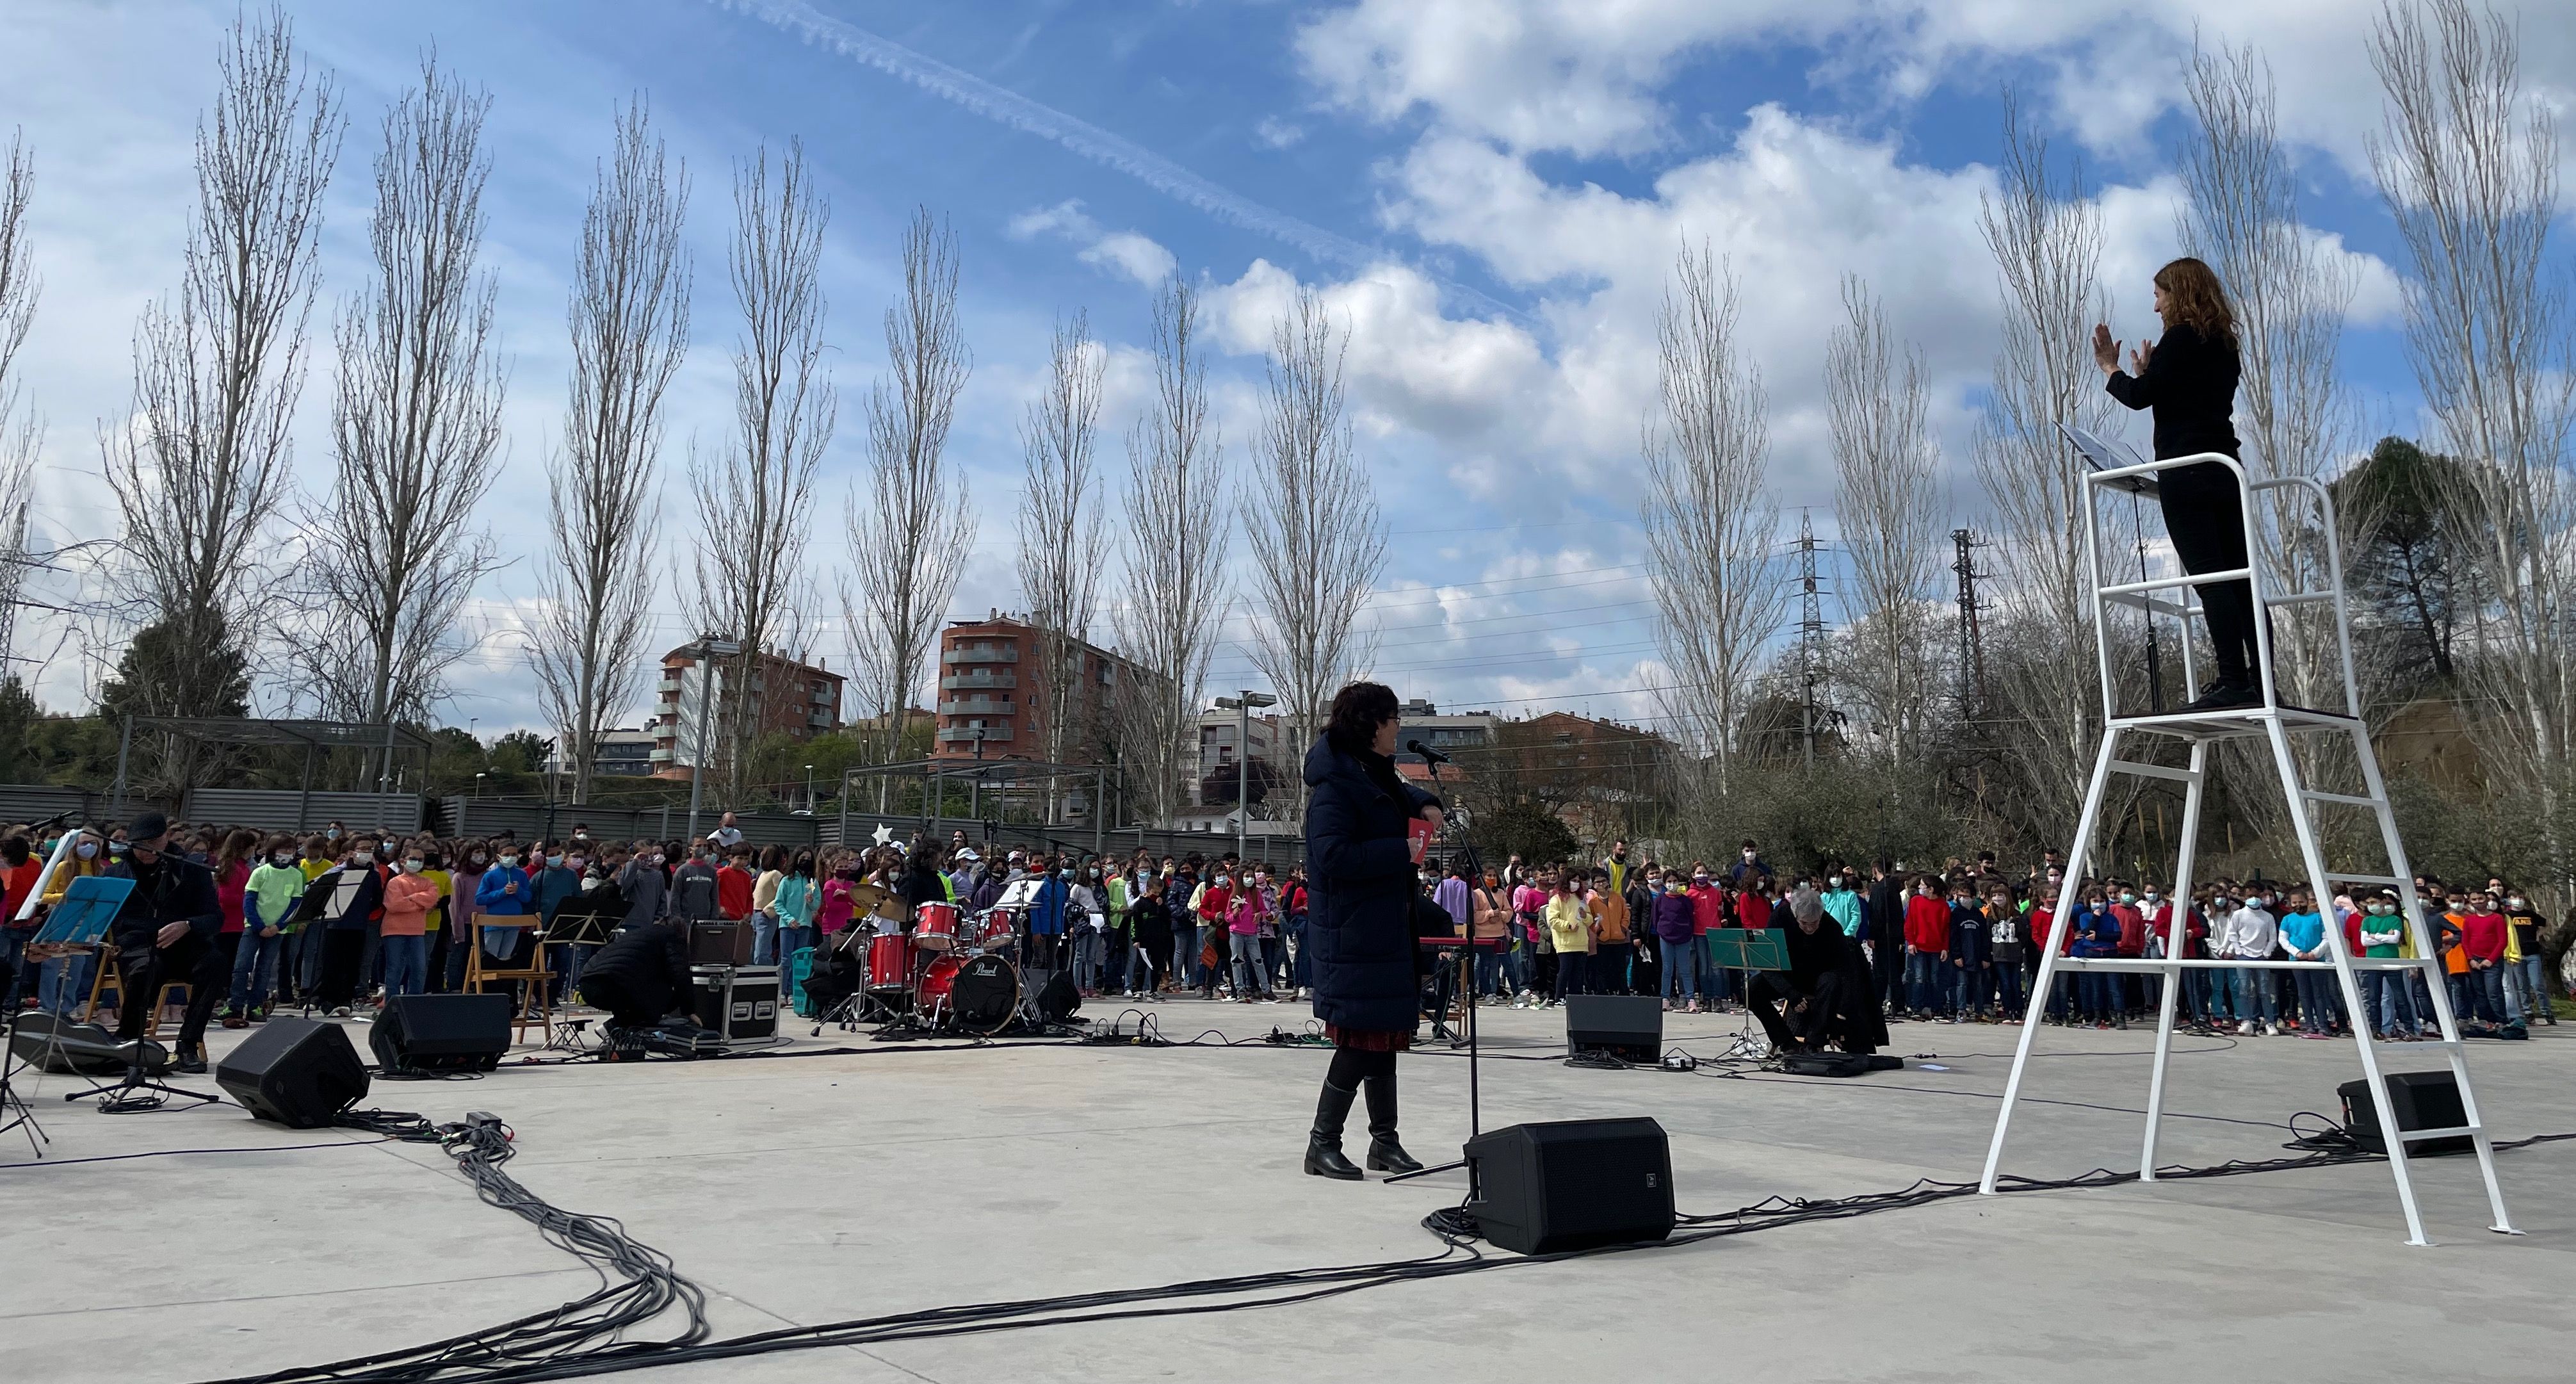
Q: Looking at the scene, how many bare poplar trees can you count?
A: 14